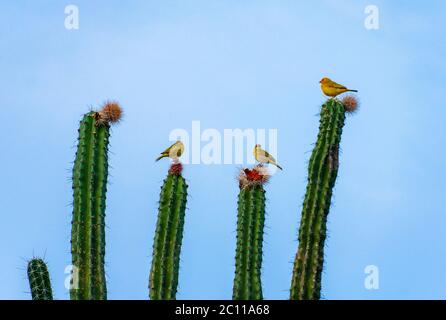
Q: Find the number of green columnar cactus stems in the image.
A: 5